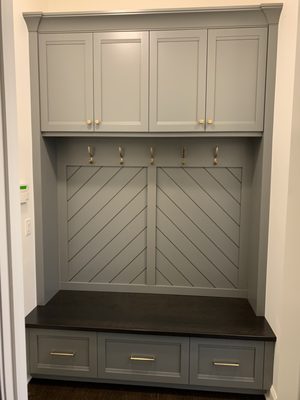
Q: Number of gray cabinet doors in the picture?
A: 4